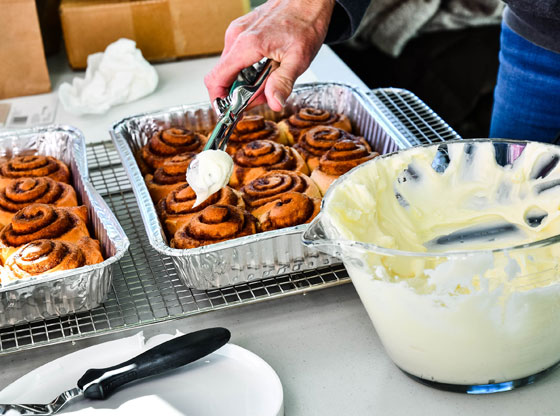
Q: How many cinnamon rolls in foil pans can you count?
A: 15